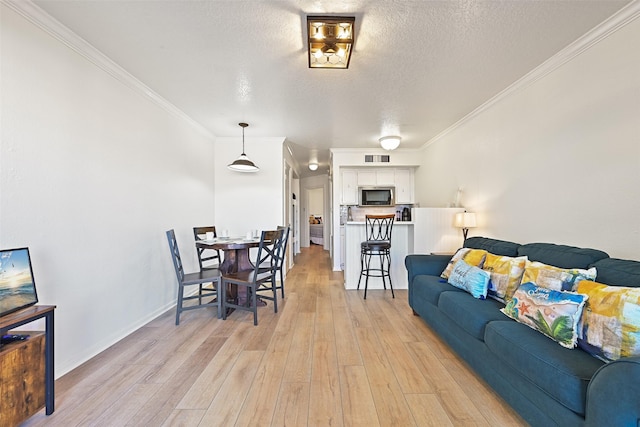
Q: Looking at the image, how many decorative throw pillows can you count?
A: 6